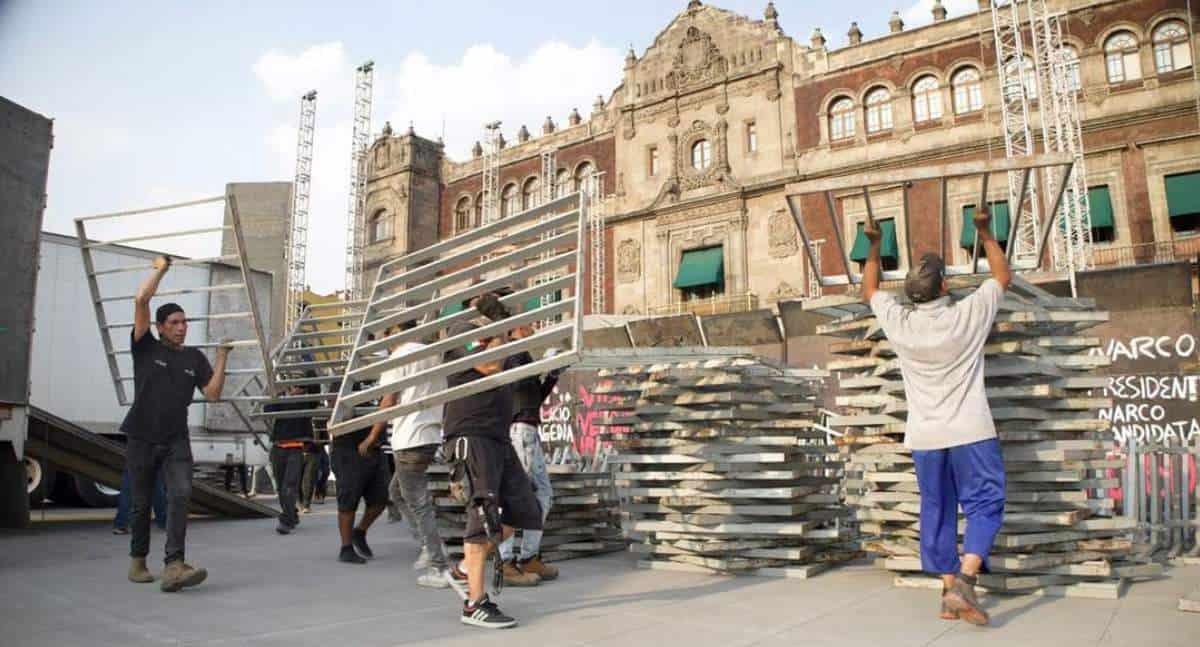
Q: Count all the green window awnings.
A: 7